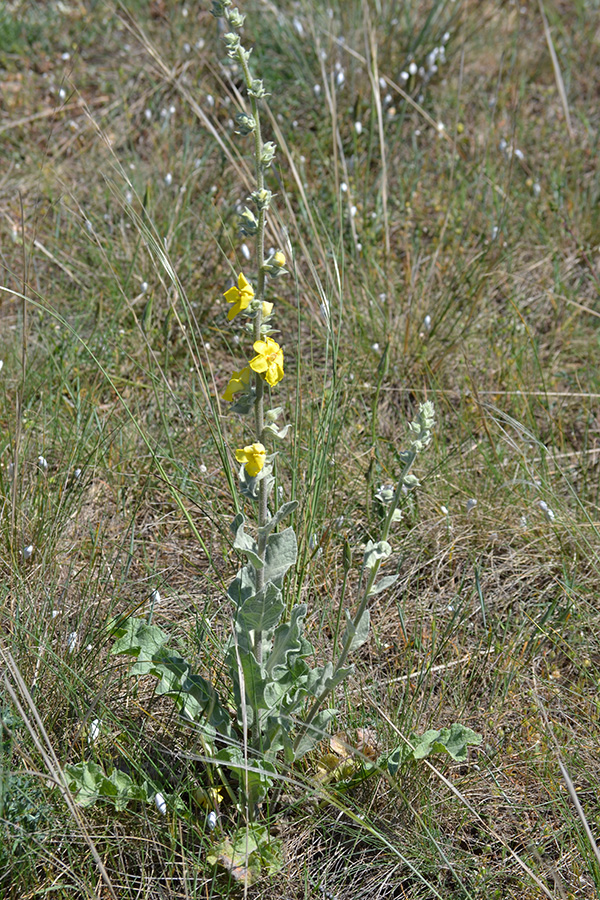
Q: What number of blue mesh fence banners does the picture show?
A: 0